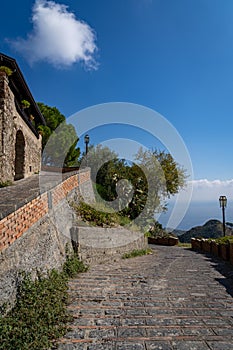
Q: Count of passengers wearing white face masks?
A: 0